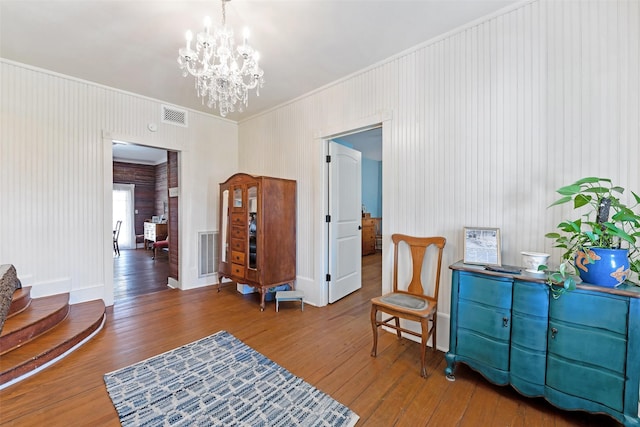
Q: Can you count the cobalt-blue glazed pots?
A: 1